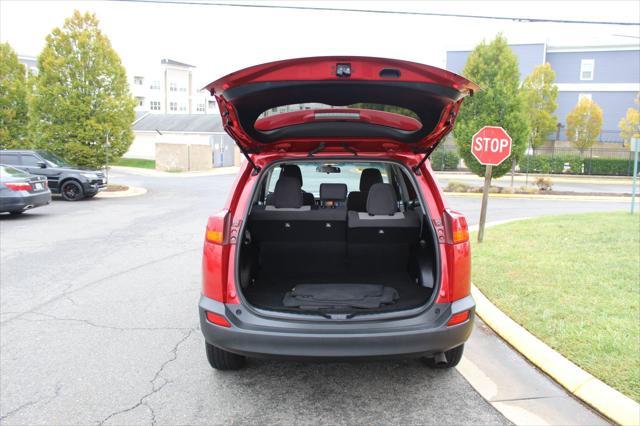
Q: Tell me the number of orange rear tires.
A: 0